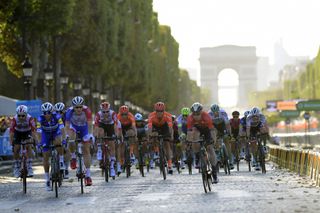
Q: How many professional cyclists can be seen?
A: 15